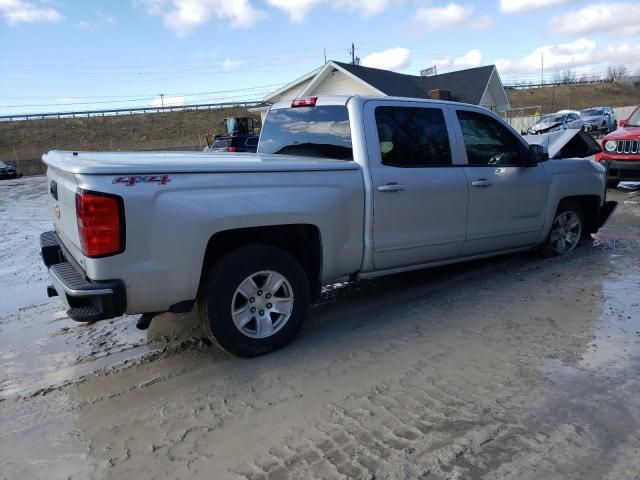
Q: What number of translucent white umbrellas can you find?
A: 0